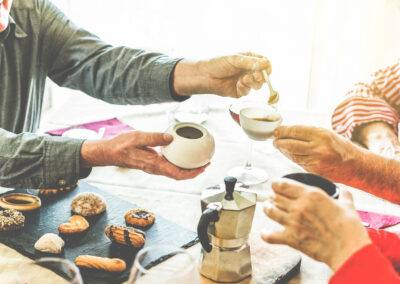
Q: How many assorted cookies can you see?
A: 9